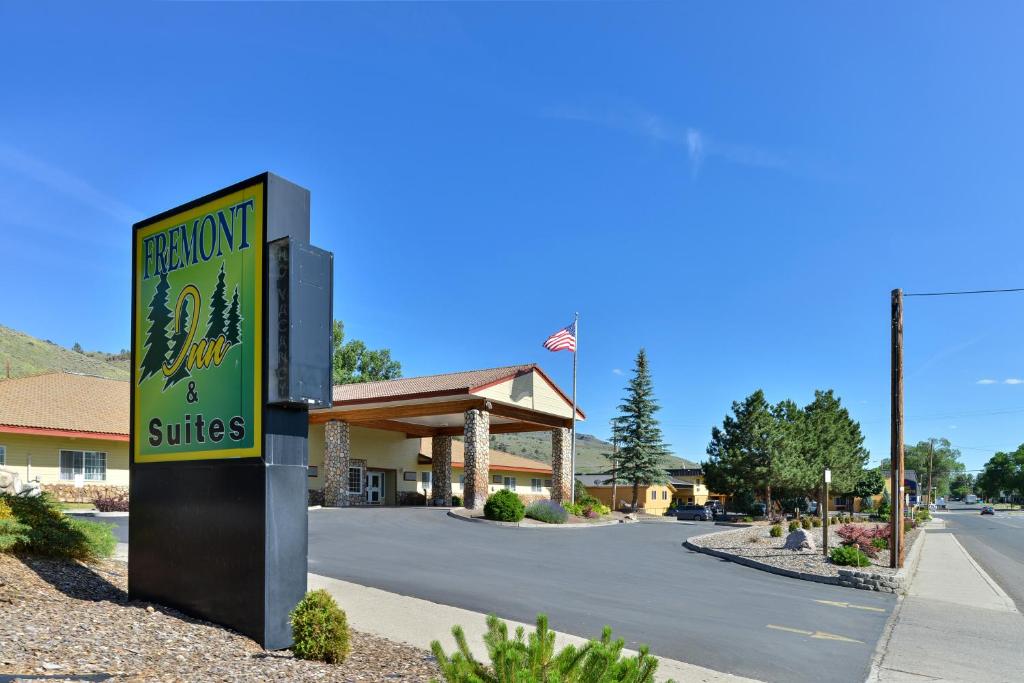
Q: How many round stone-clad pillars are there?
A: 4